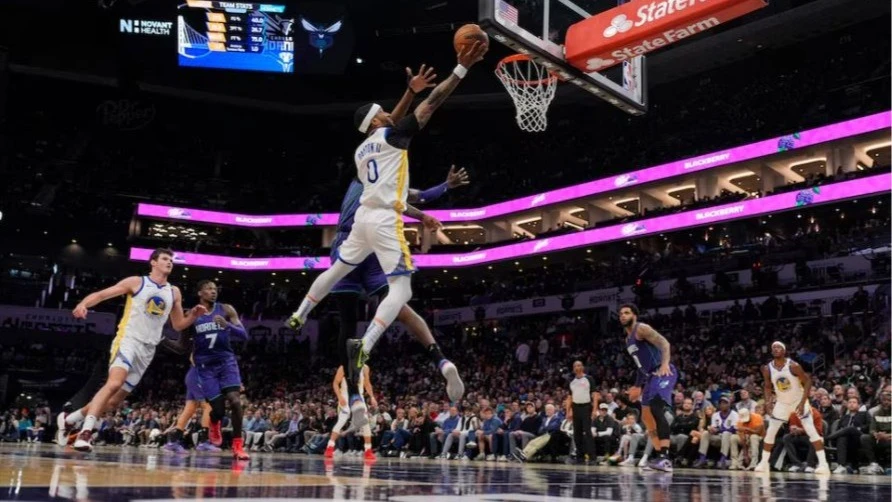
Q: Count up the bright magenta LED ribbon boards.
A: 2